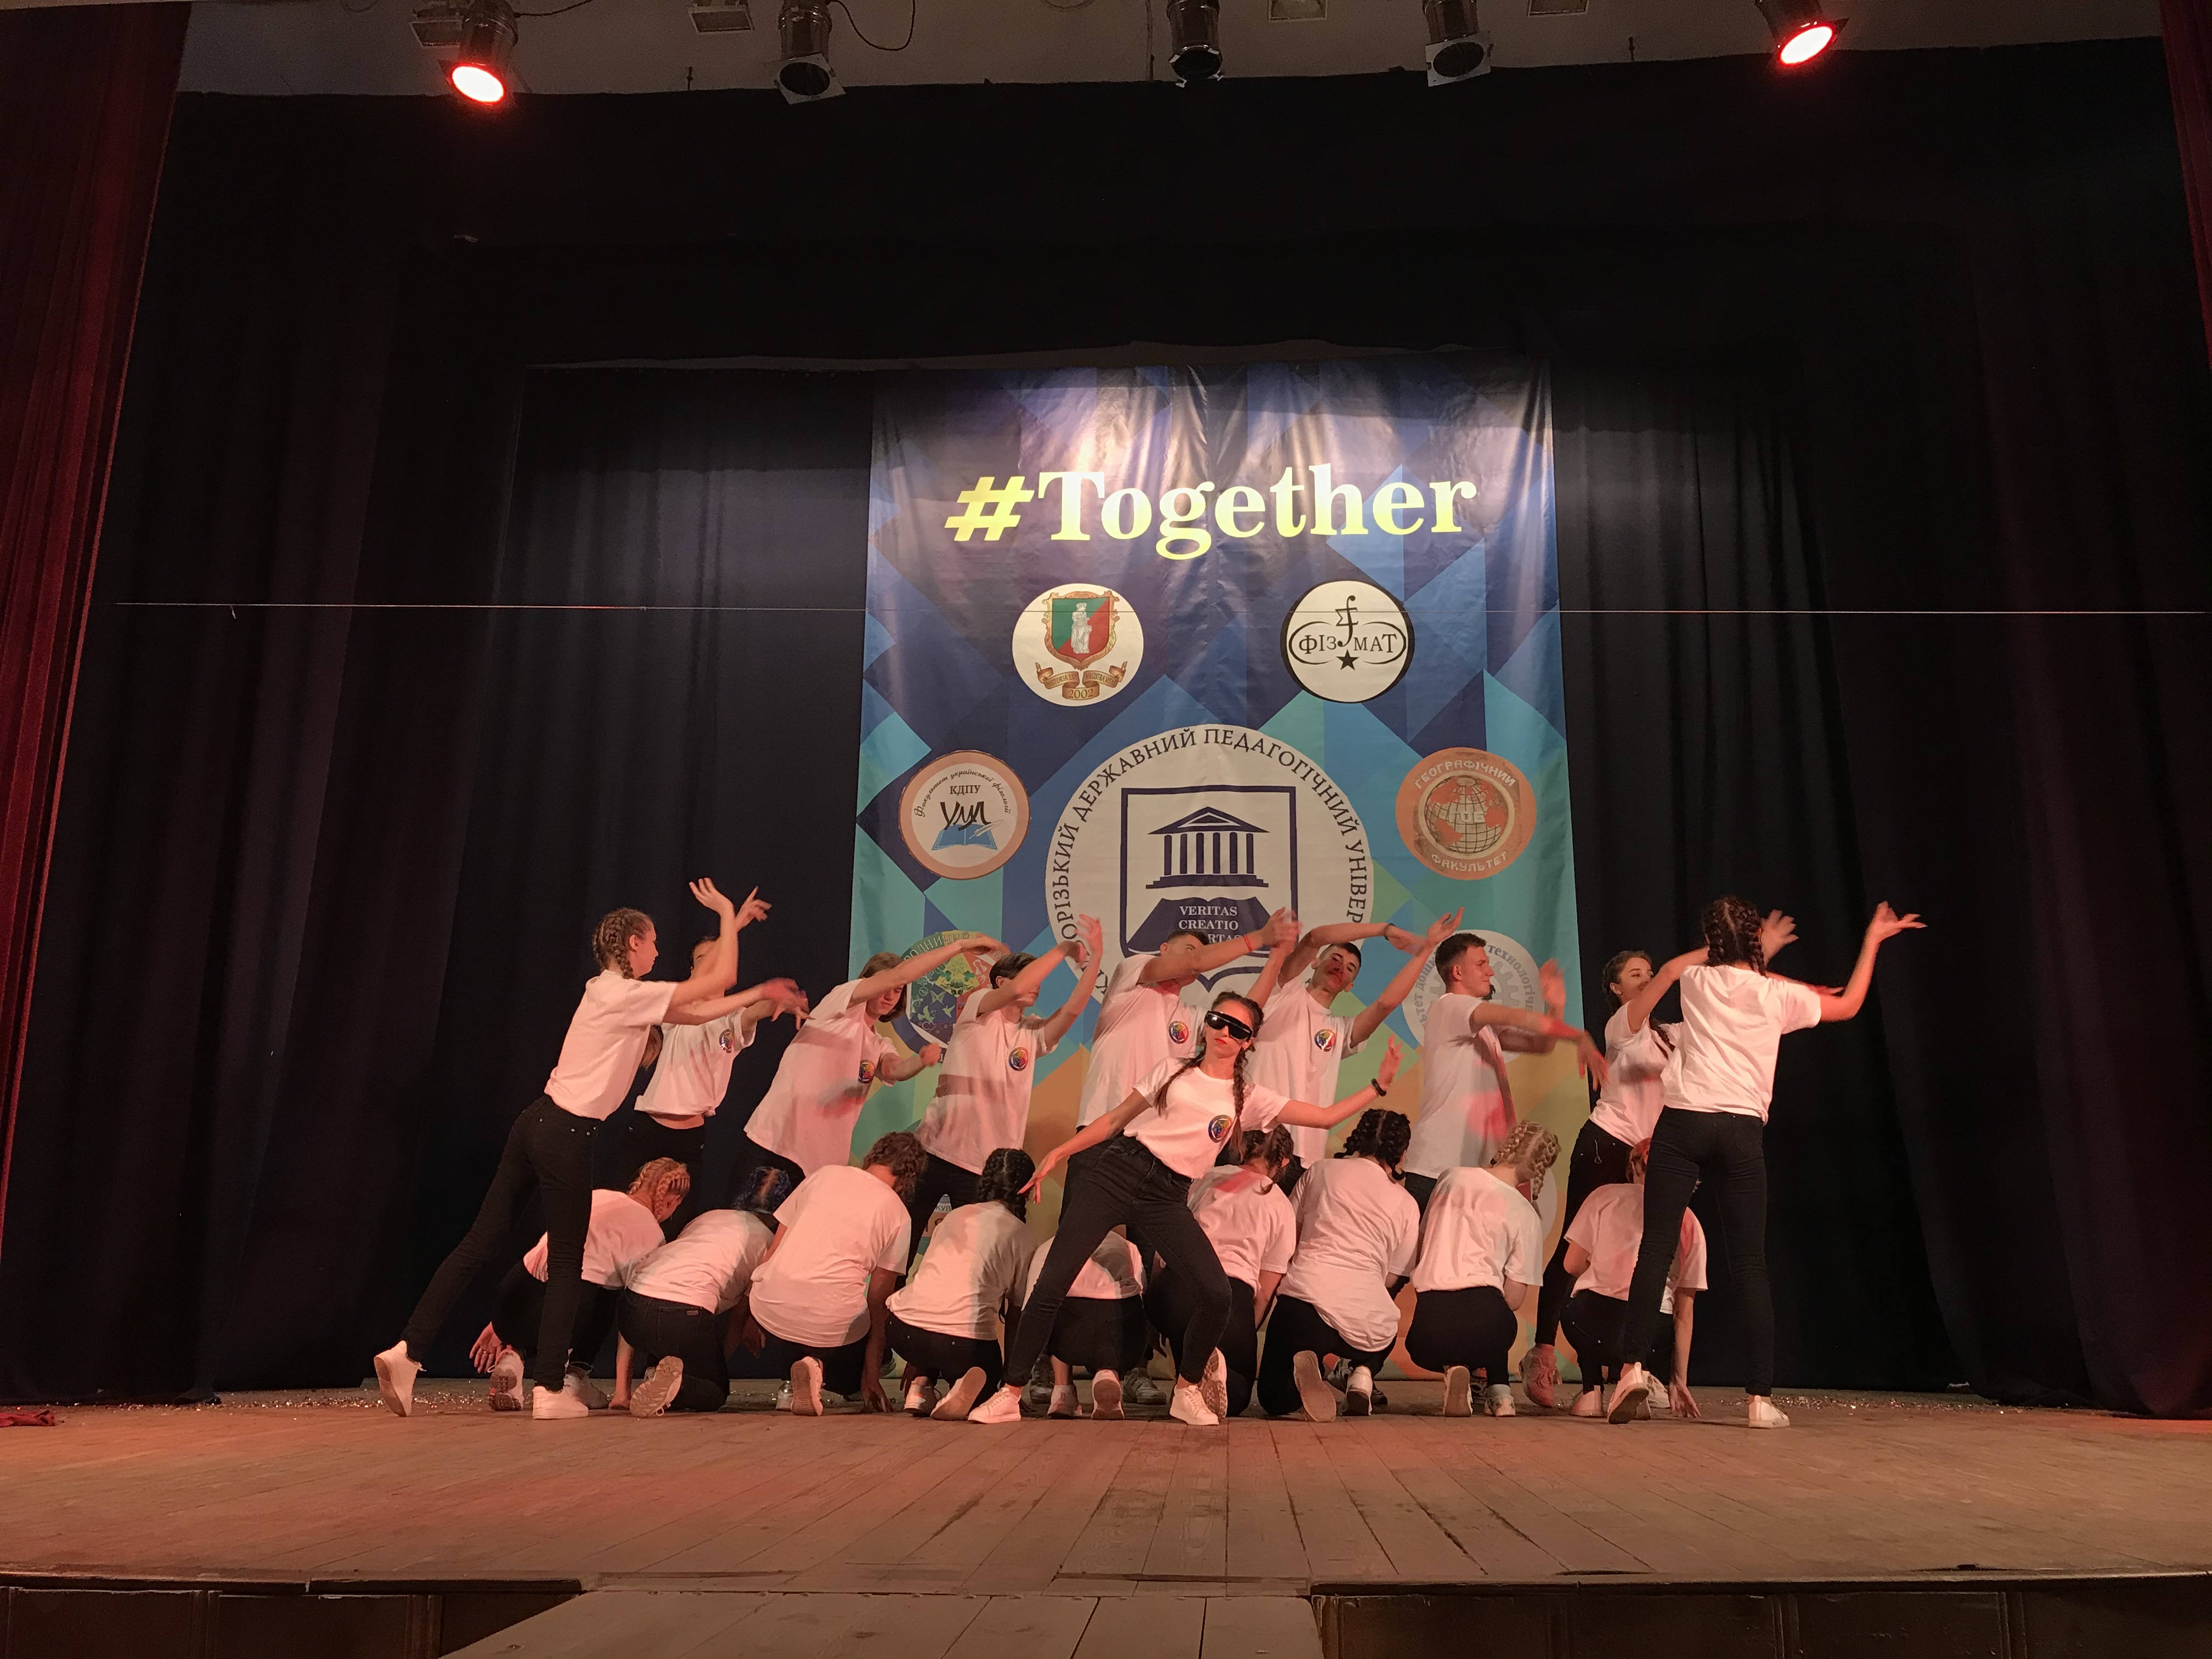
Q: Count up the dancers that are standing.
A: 10